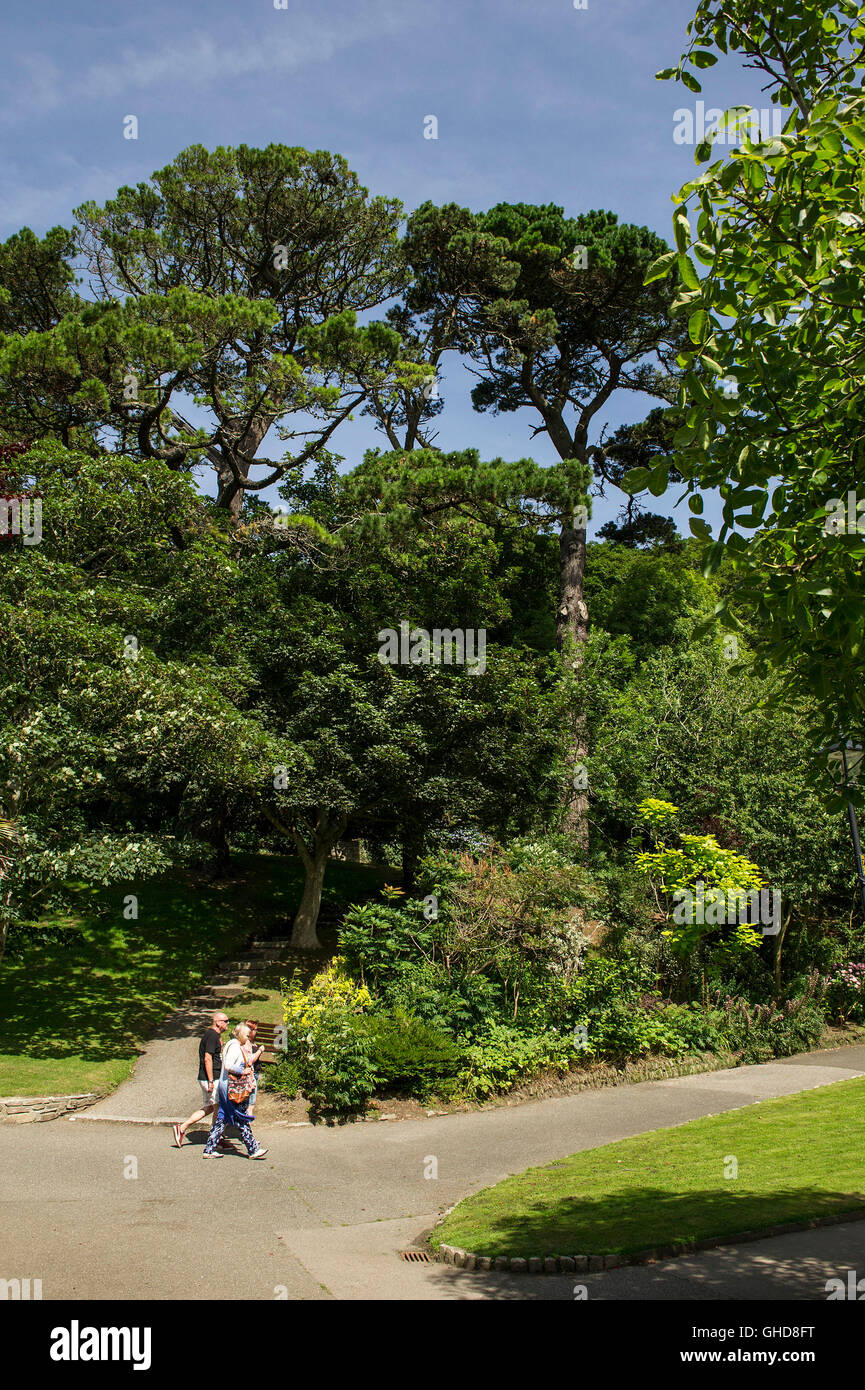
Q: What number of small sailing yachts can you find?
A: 0